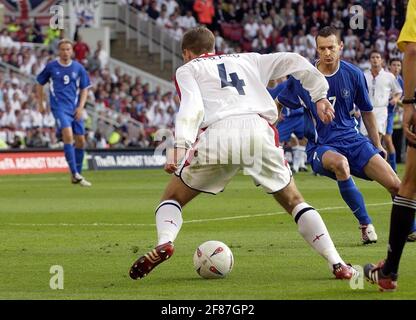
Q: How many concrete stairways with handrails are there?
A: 1